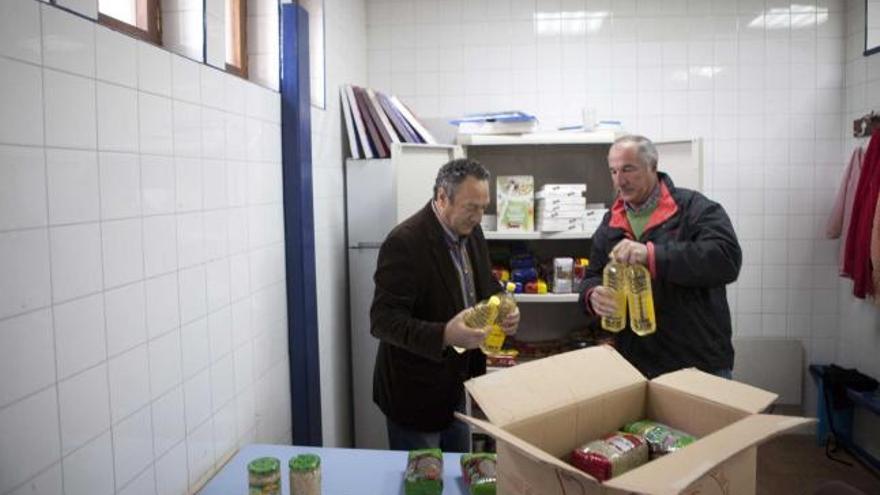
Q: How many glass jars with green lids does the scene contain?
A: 2